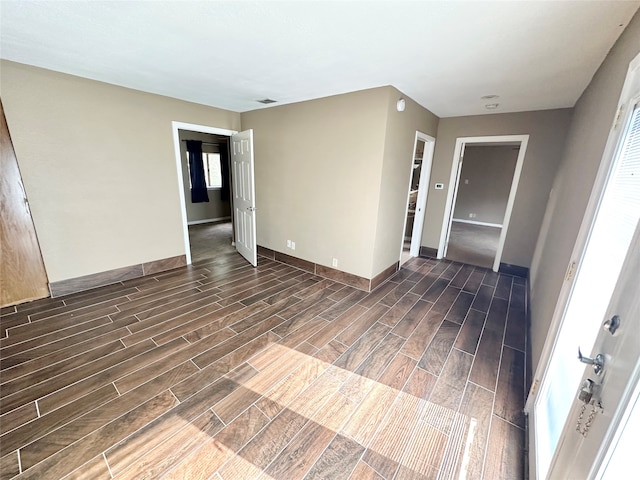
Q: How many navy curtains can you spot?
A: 2